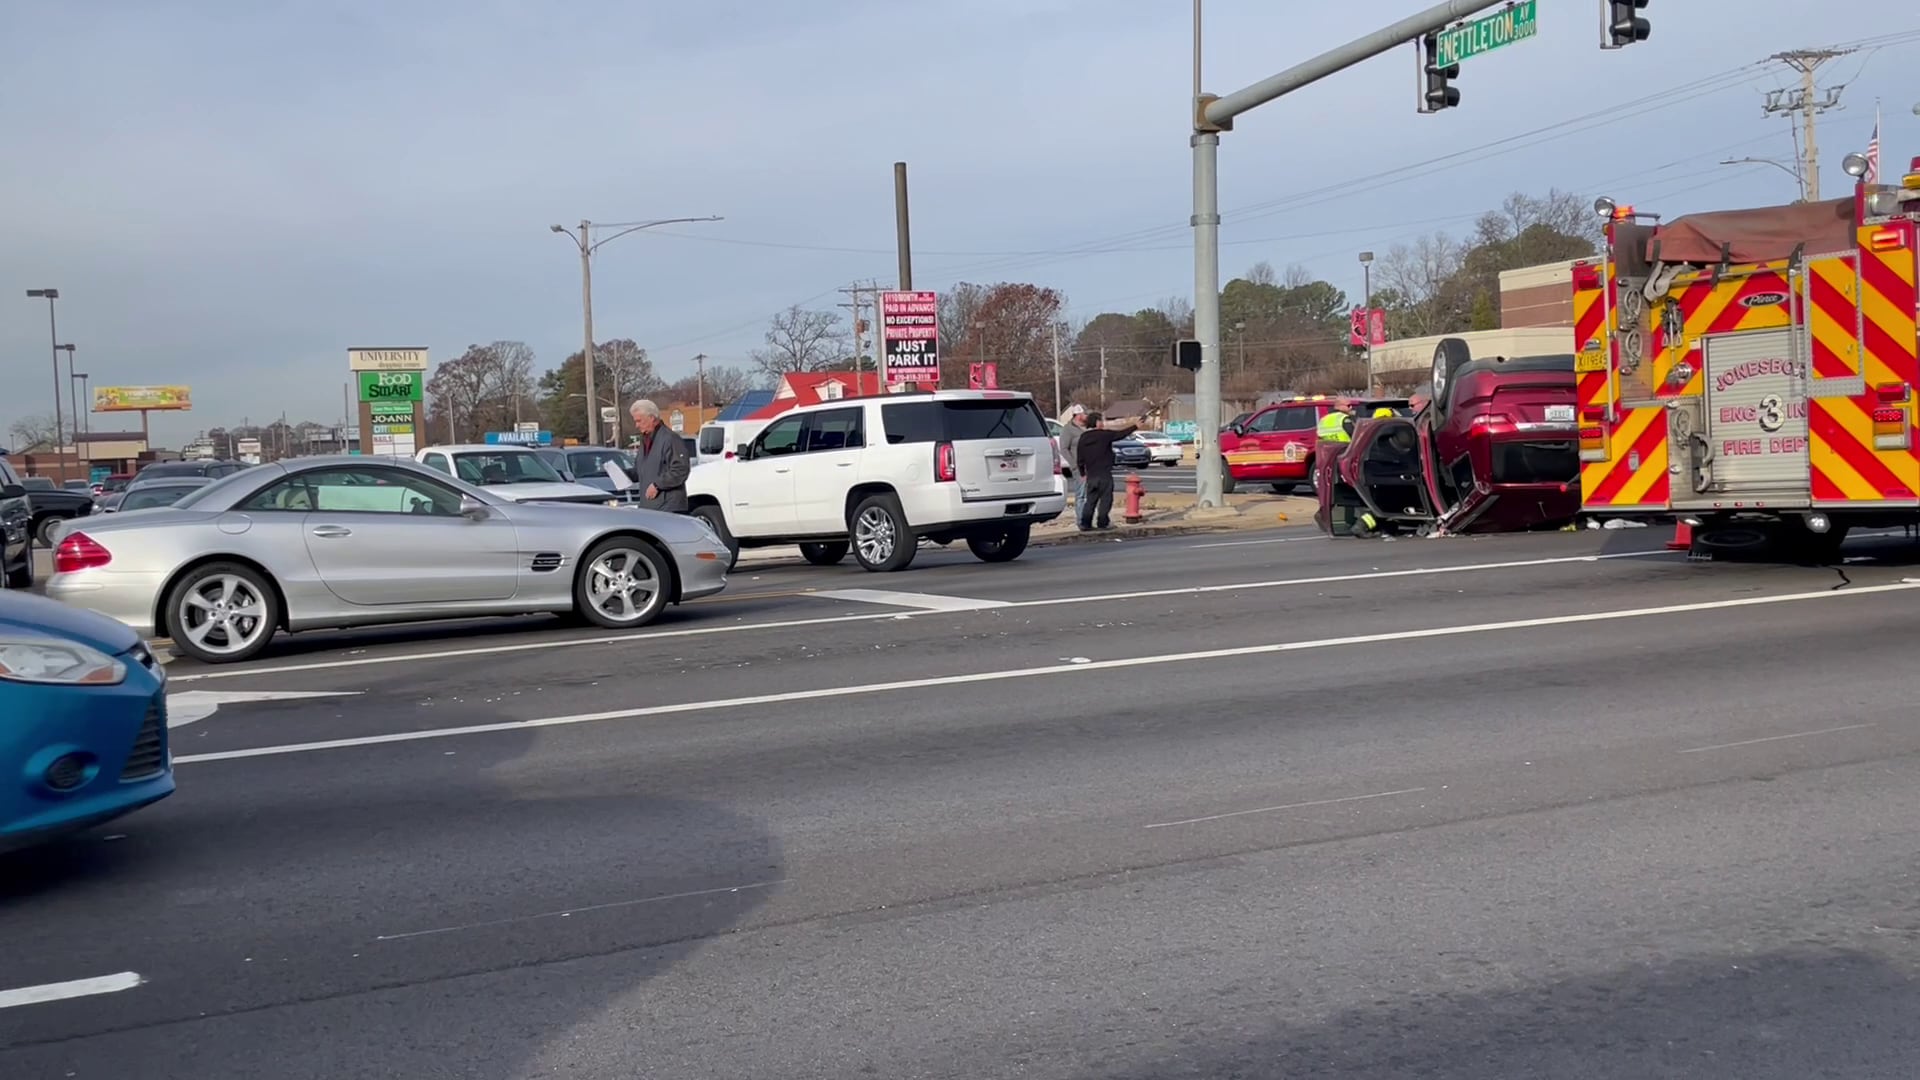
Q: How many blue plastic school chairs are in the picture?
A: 0